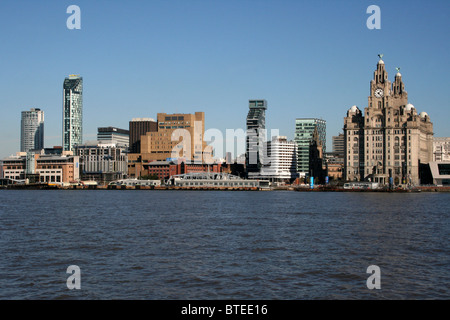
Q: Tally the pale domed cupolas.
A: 5